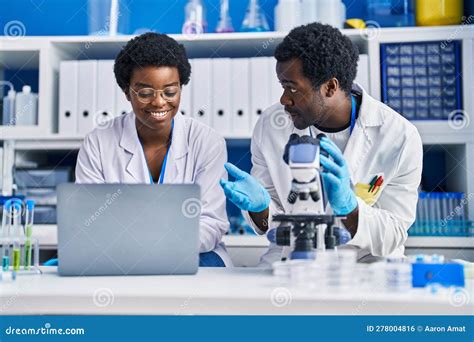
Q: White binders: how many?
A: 11